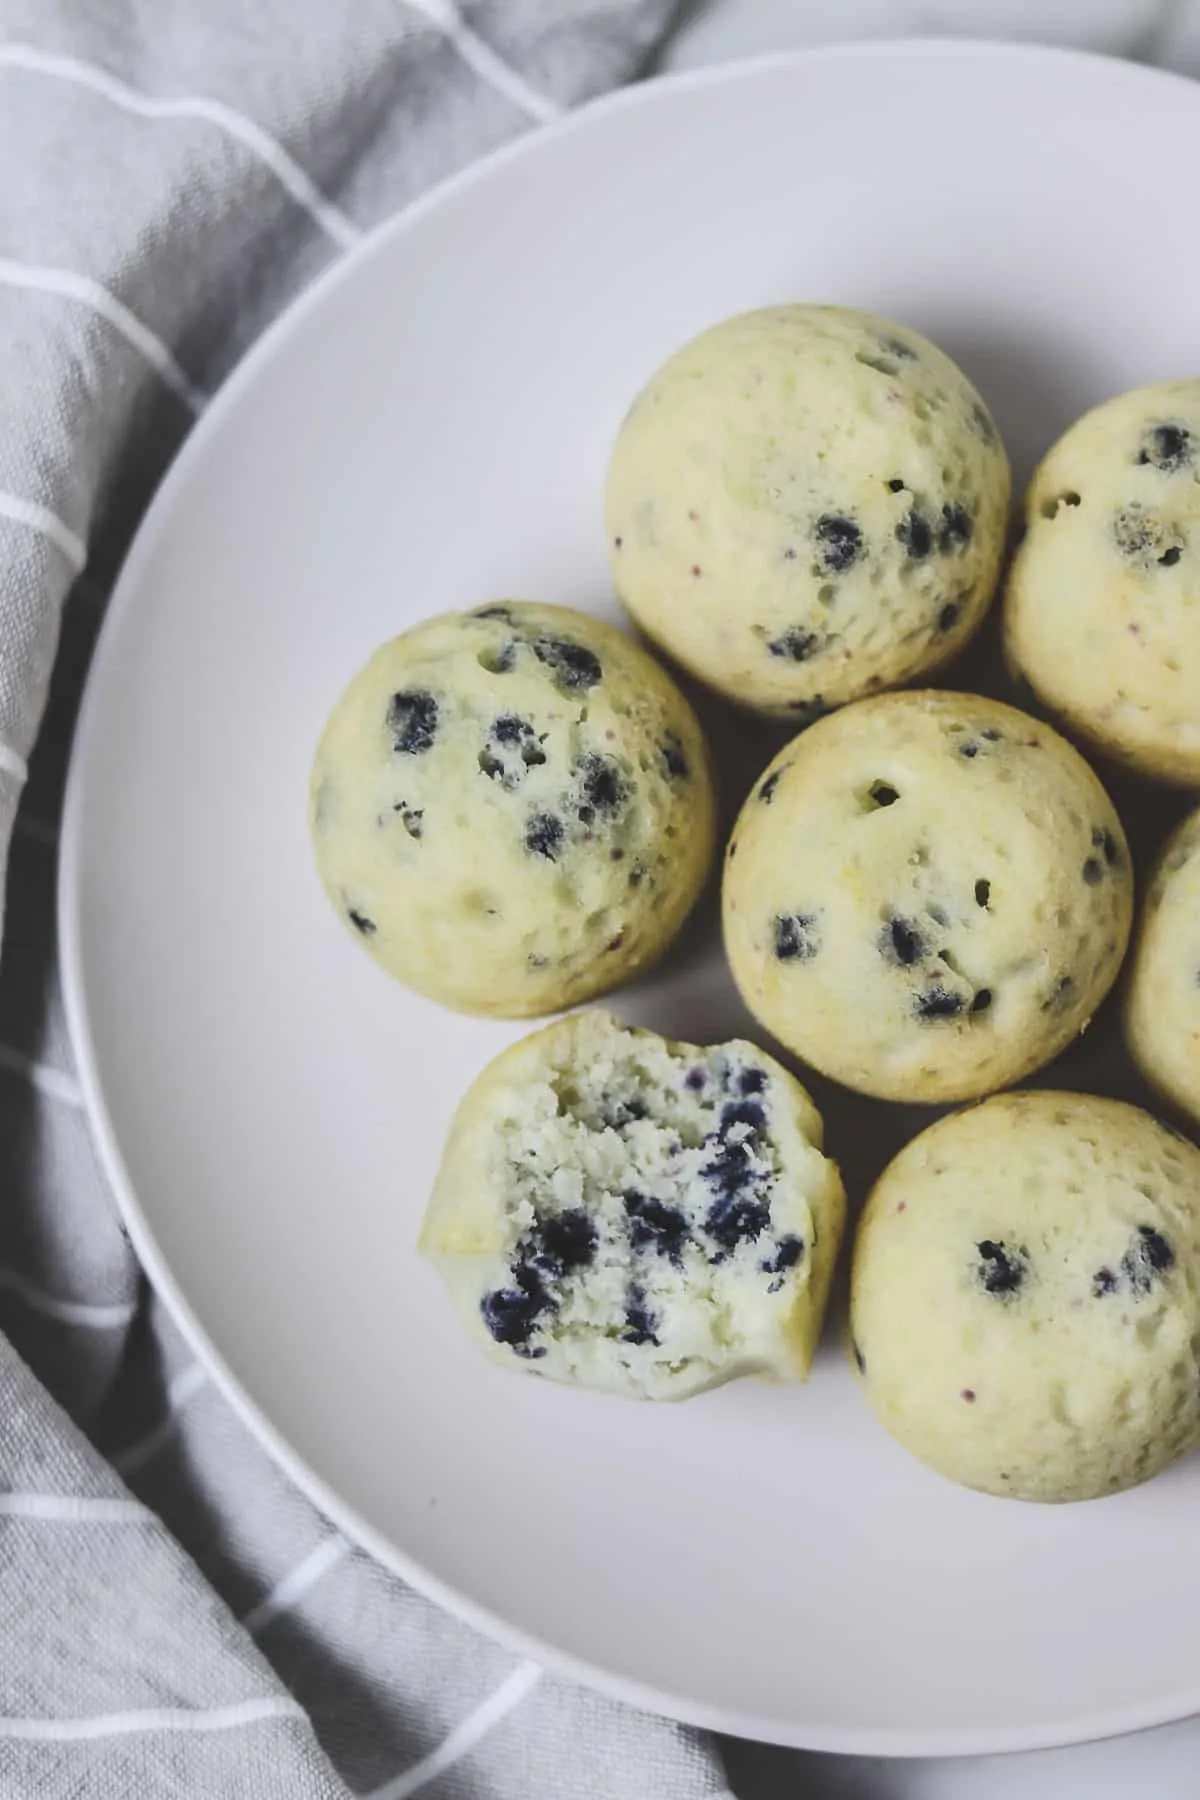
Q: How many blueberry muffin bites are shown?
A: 7